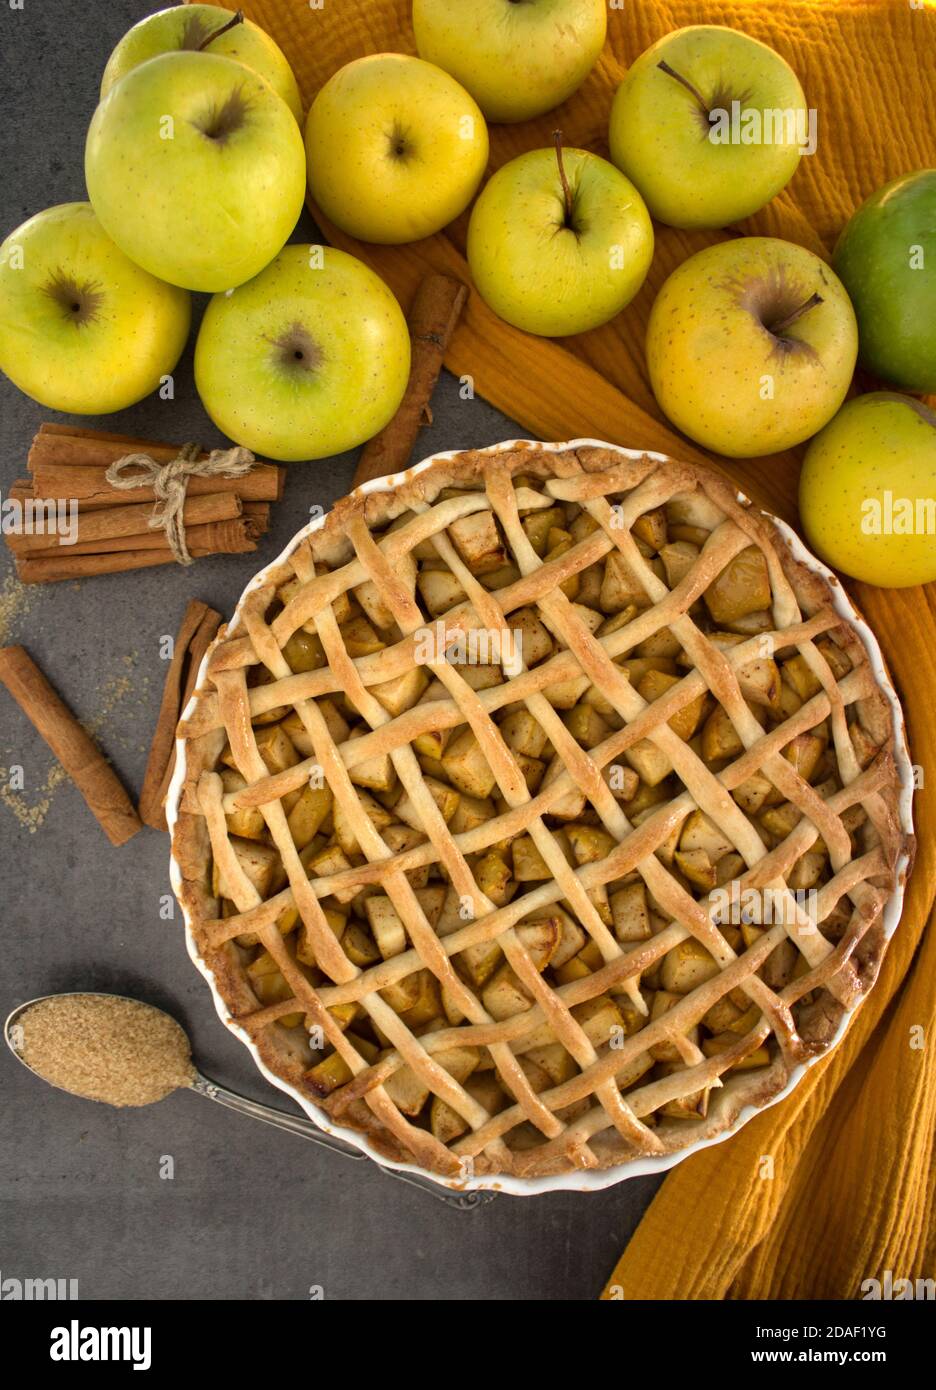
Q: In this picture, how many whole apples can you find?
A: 11